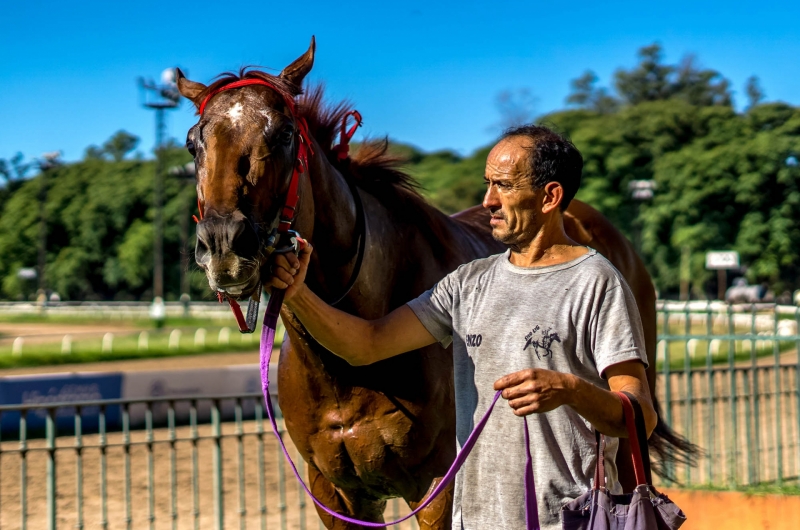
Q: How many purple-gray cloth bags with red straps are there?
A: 1